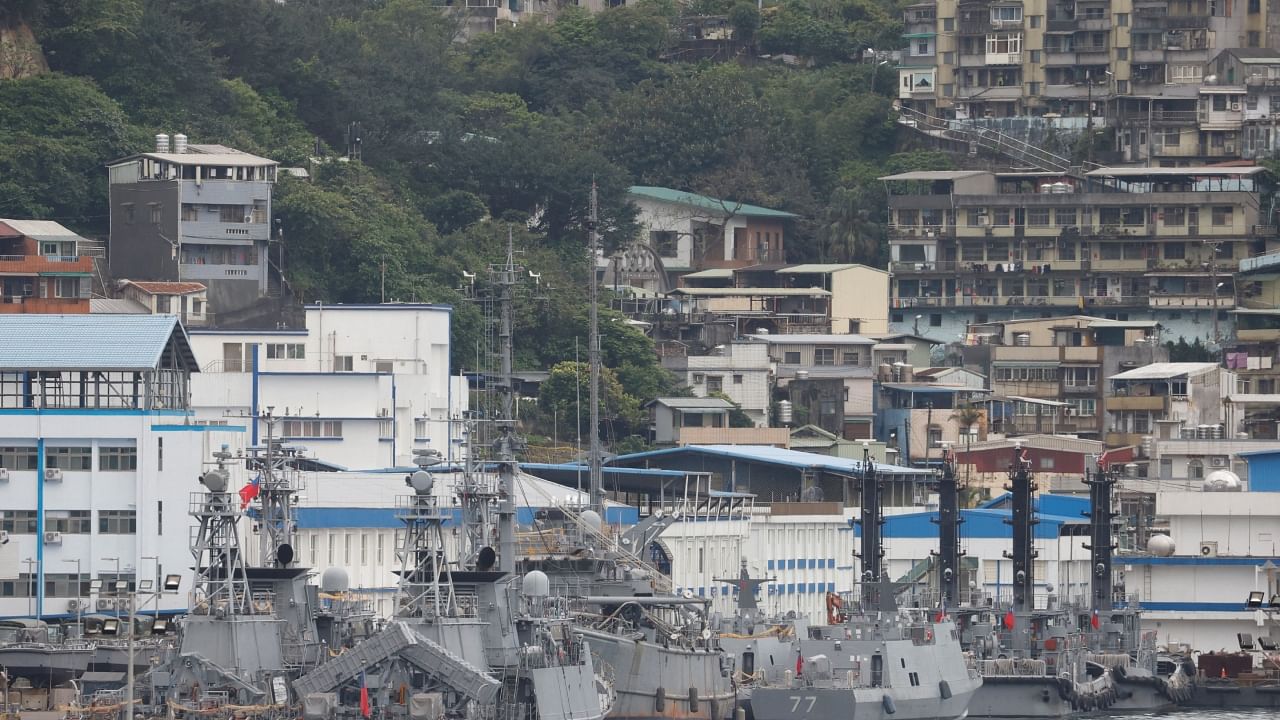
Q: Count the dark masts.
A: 4